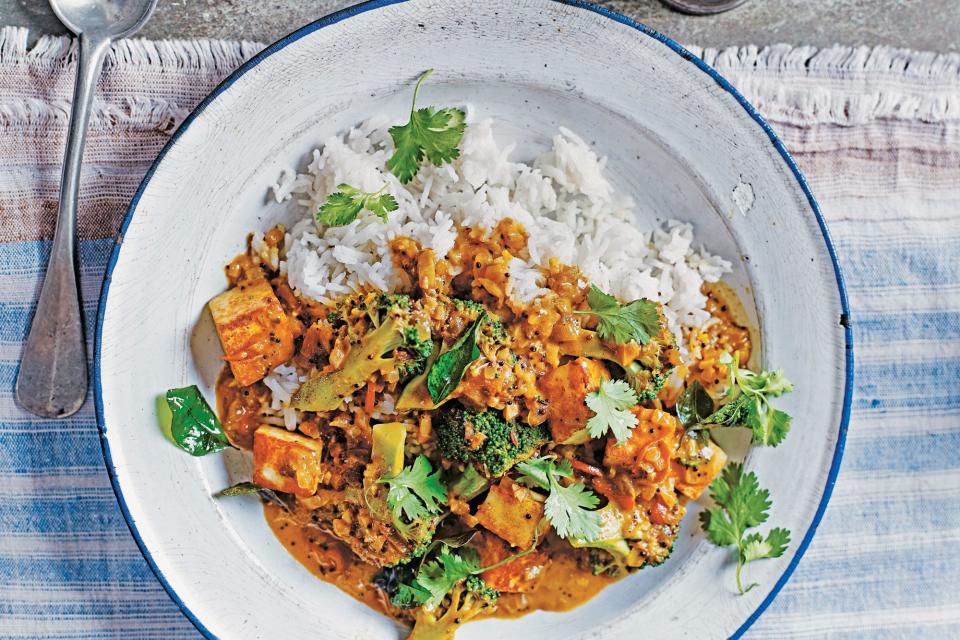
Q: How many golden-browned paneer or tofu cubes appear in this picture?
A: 7